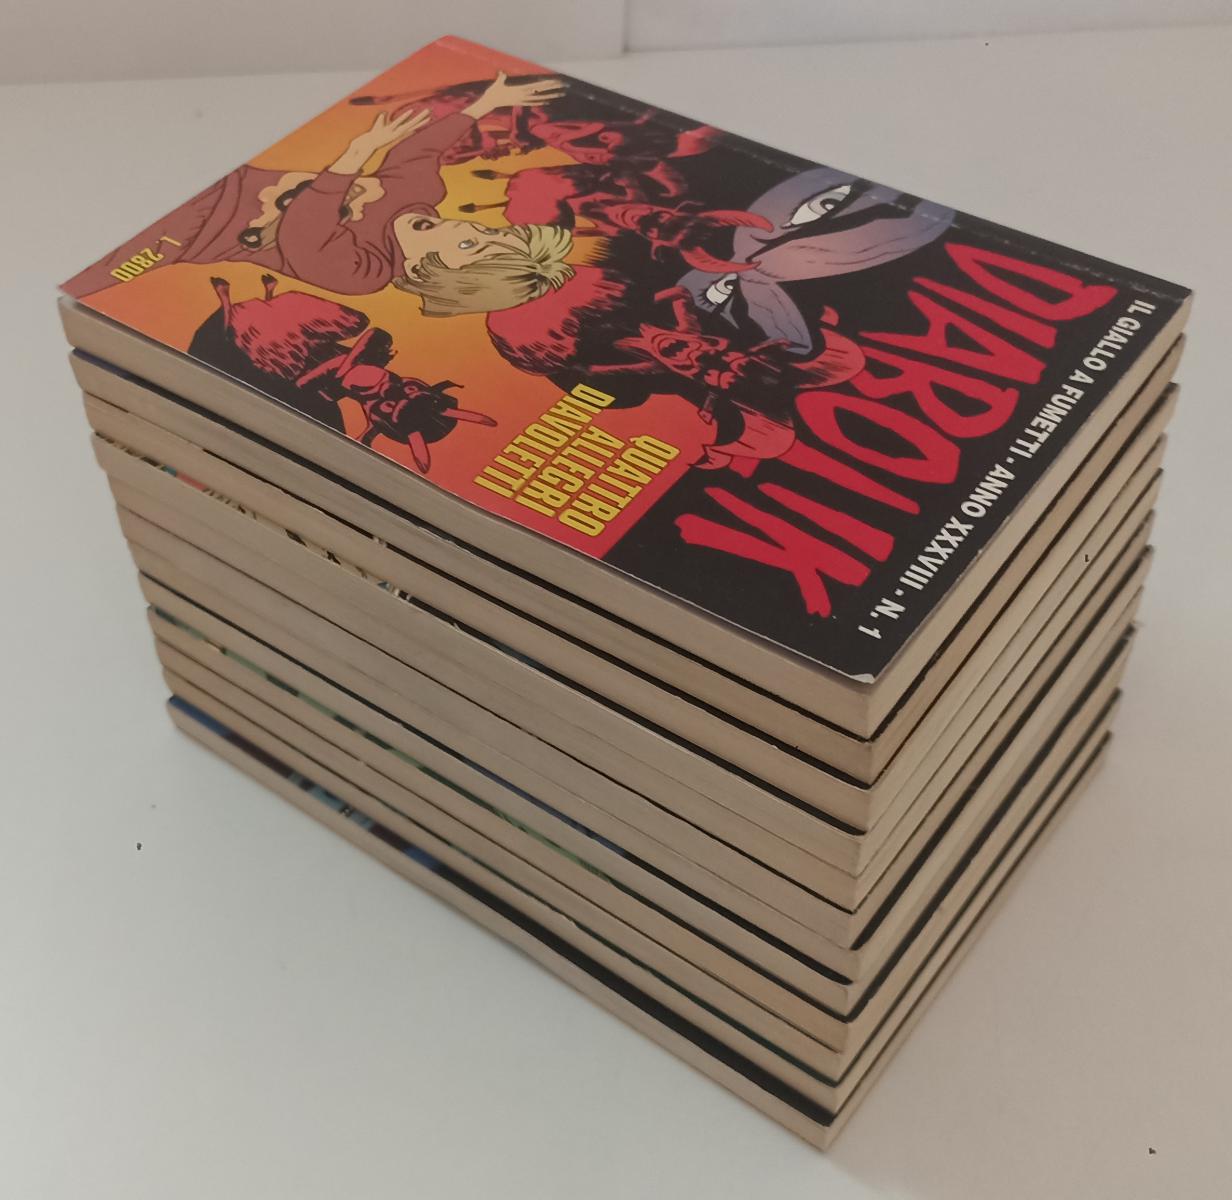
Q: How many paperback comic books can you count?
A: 12